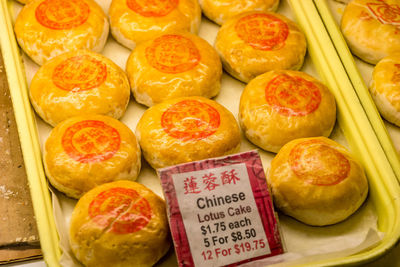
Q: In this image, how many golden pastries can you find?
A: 13